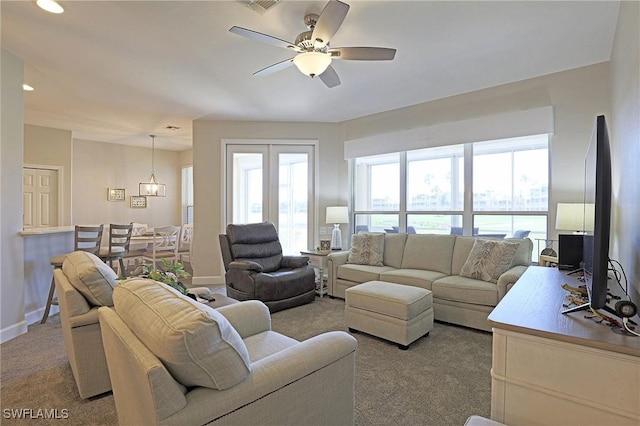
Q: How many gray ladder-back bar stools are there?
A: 2